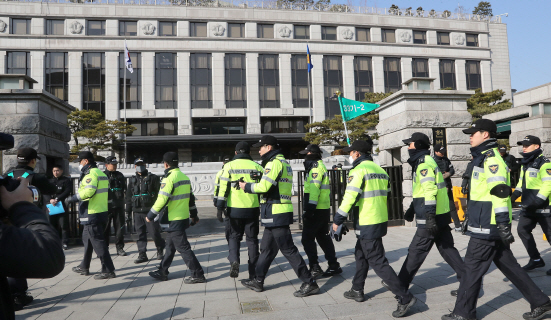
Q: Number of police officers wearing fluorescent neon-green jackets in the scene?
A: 10